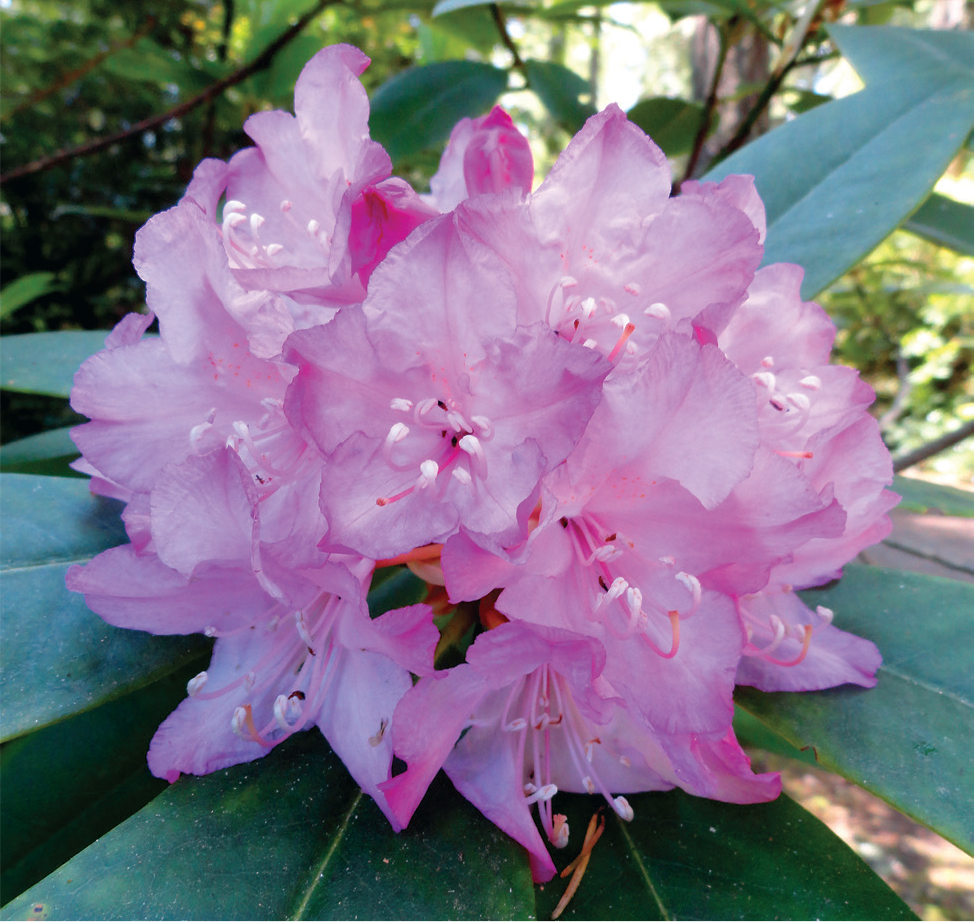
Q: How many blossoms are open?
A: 9